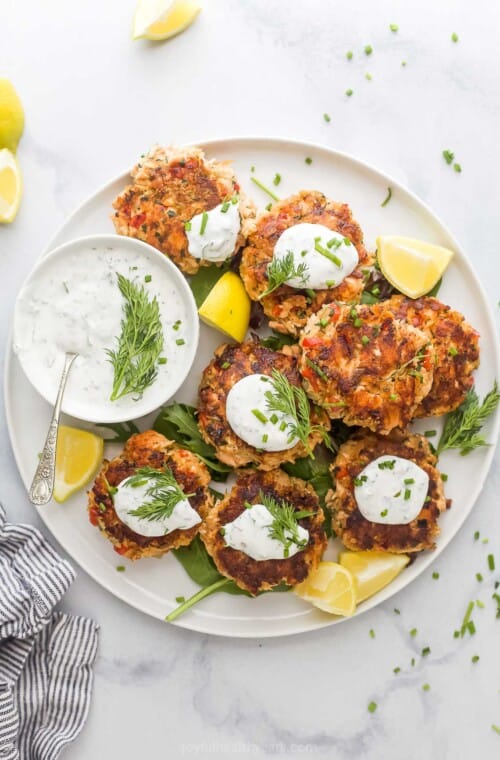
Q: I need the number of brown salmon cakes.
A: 8